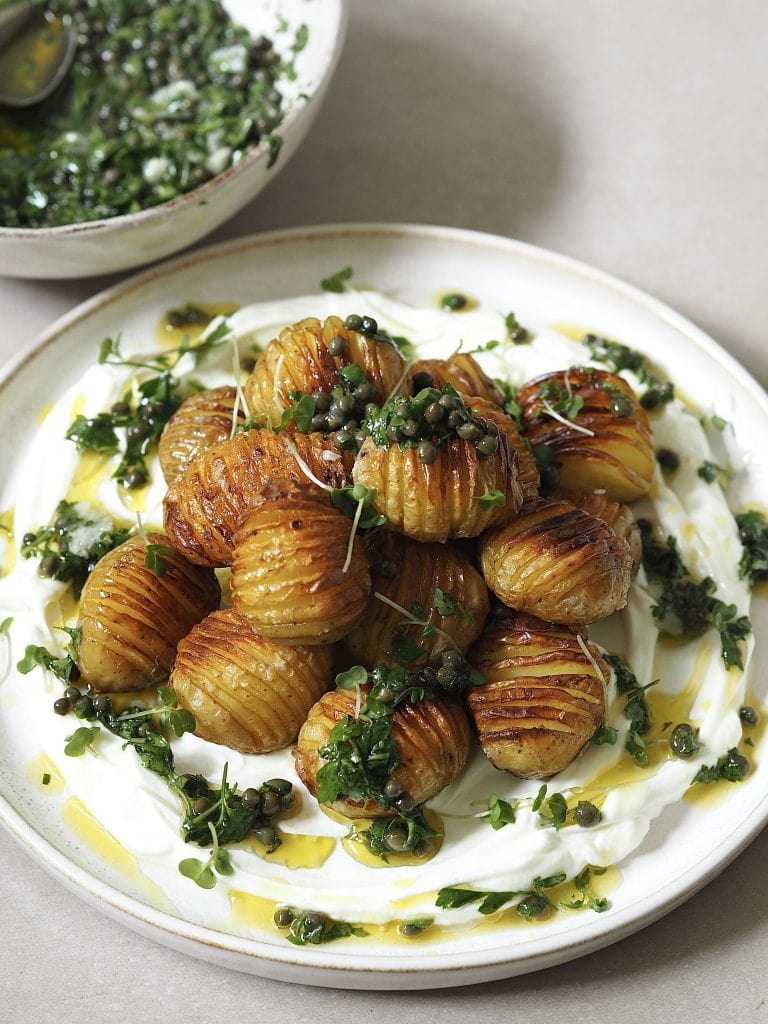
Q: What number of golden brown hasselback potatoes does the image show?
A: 15